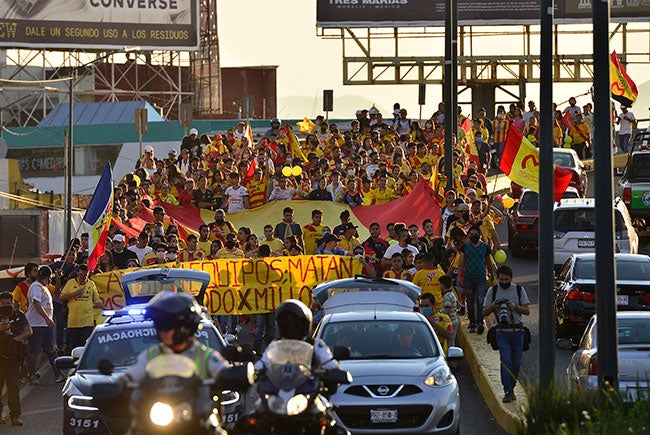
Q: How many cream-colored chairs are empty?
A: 0